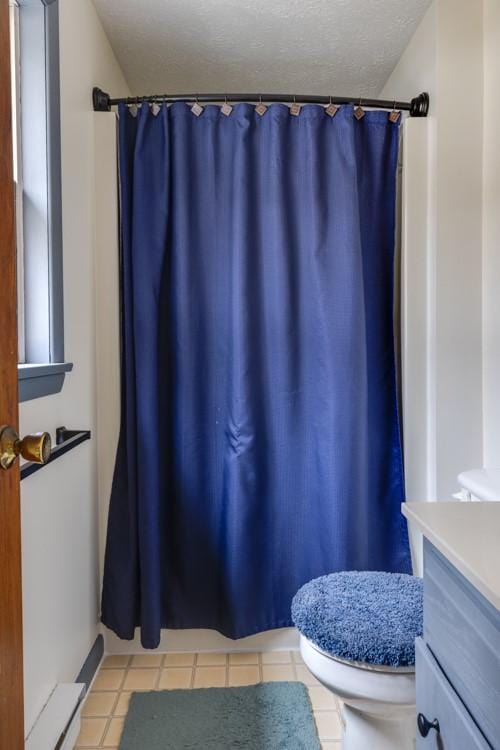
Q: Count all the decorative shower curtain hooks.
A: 9